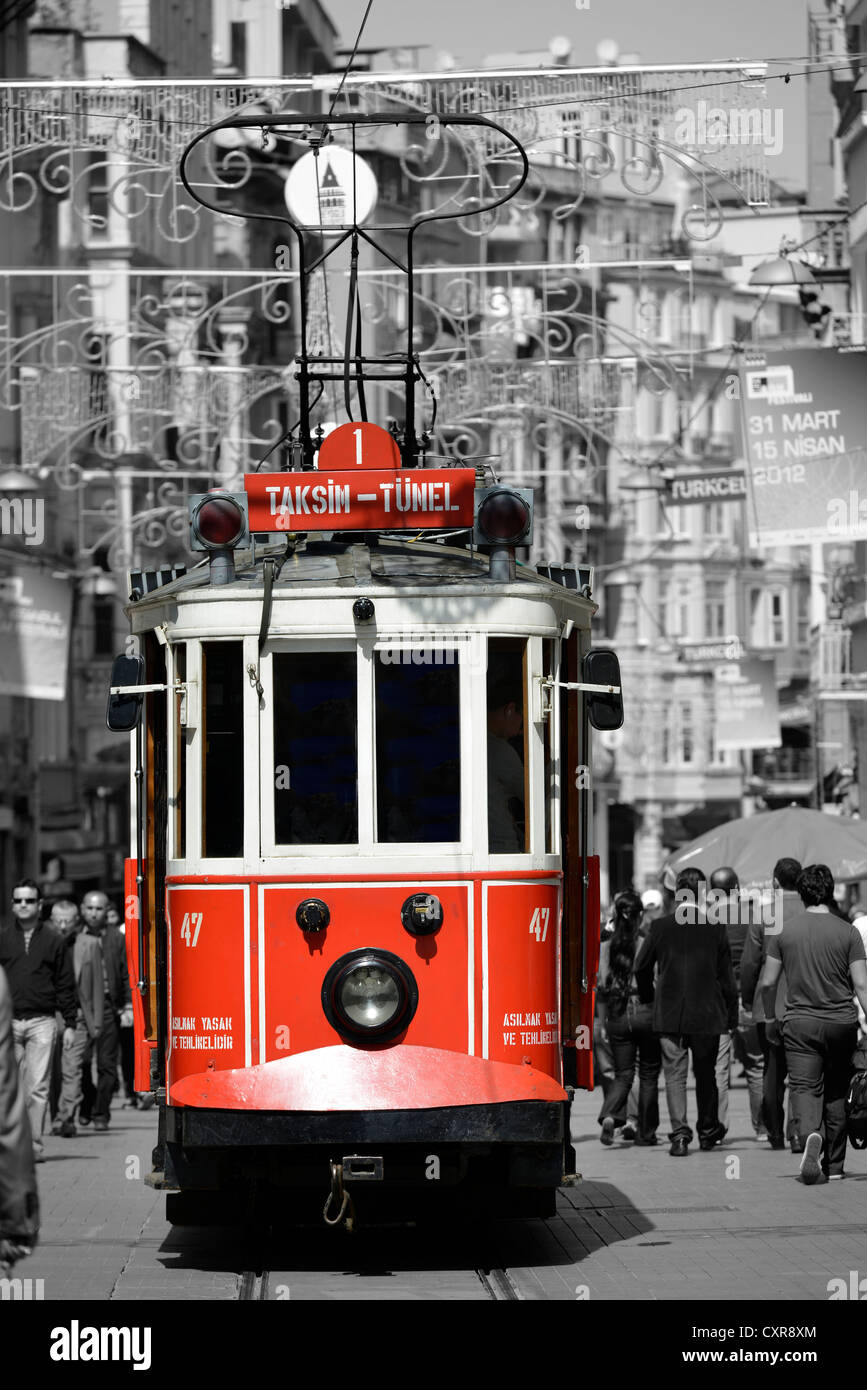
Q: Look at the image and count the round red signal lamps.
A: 2